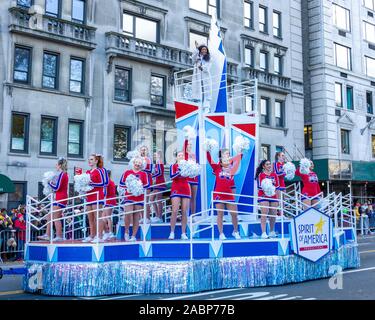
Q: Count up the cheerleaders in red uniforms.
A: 12